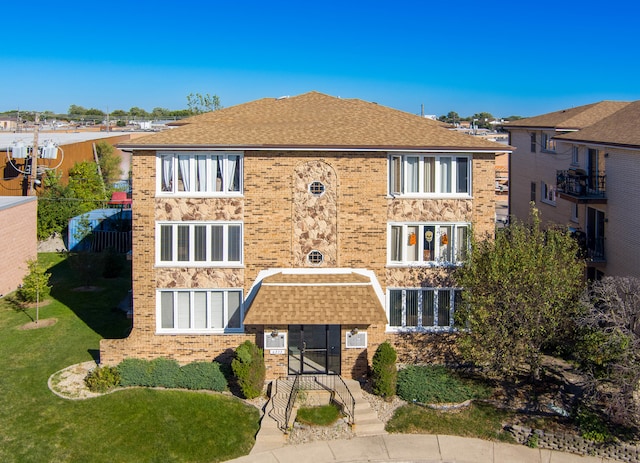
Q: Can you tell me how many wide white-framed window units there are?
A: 6